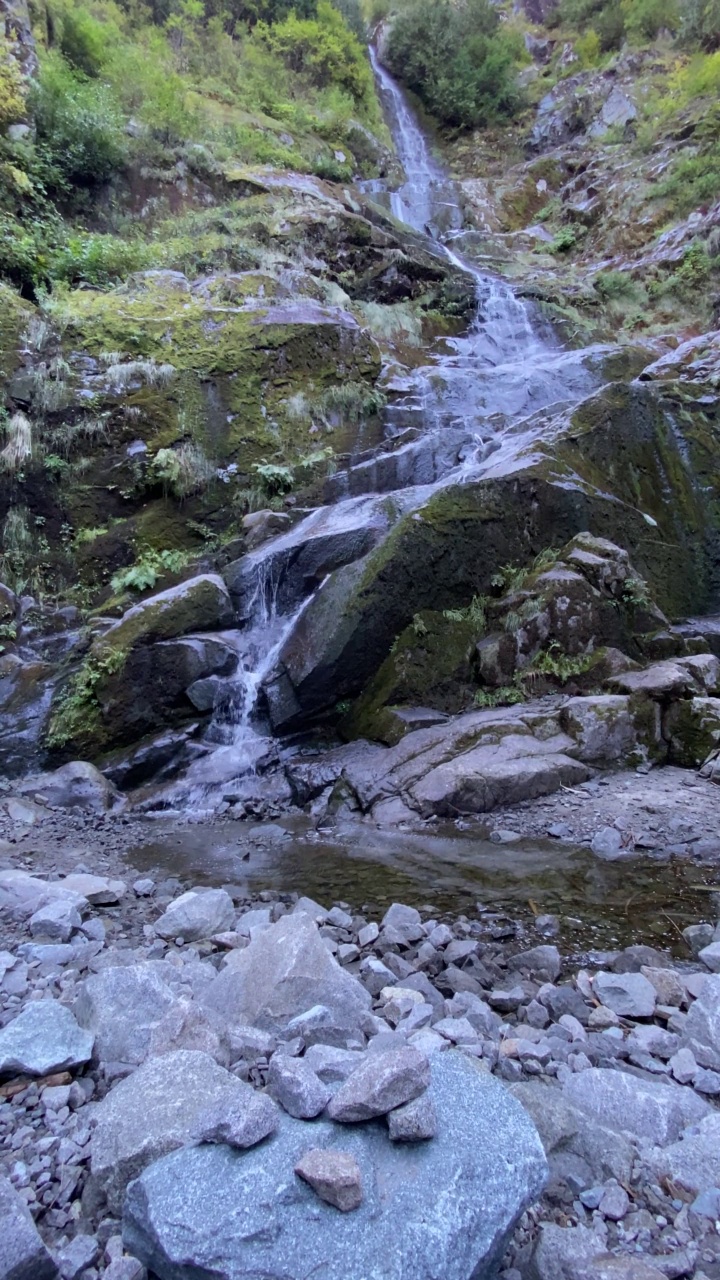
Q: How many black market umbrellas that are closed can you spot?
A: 0